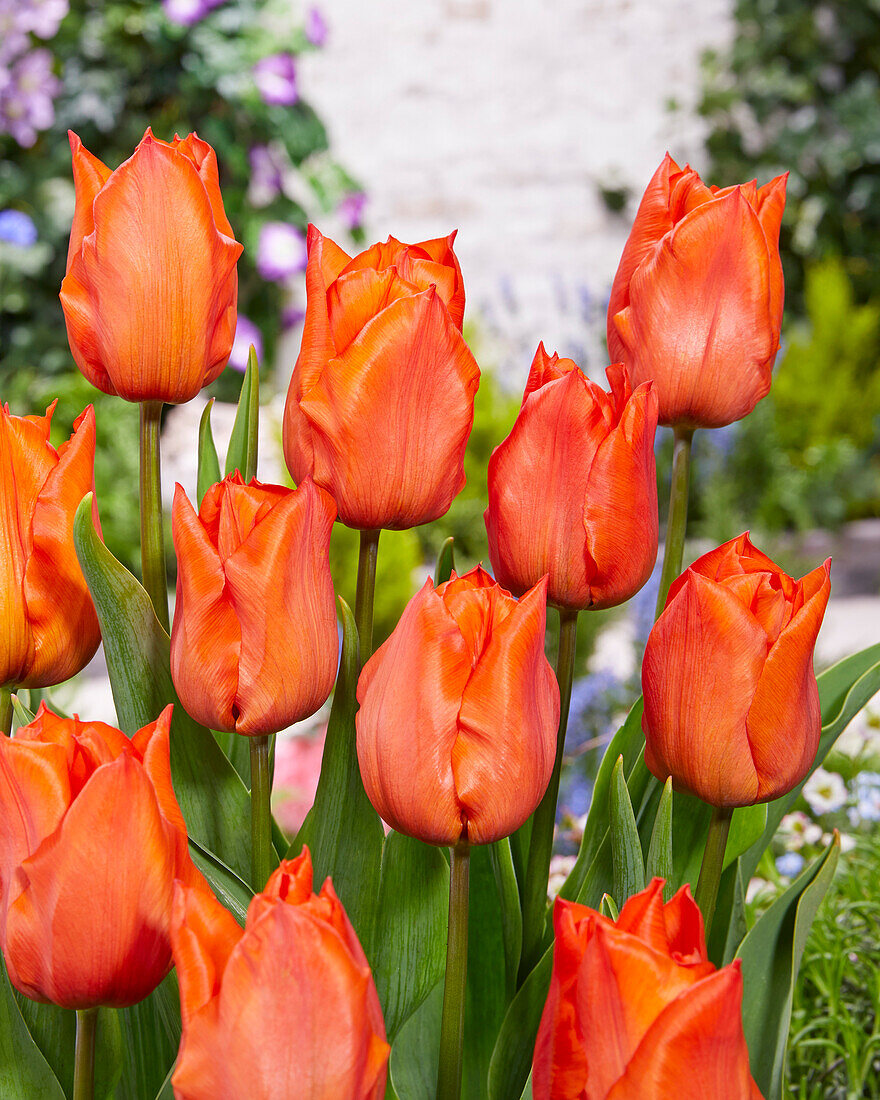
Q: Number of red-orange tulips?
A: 11